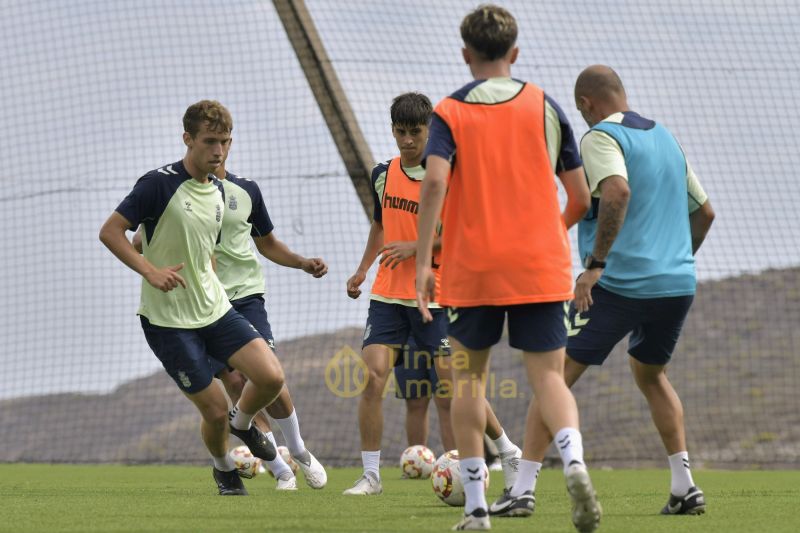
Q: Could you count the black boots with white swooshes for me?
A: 2